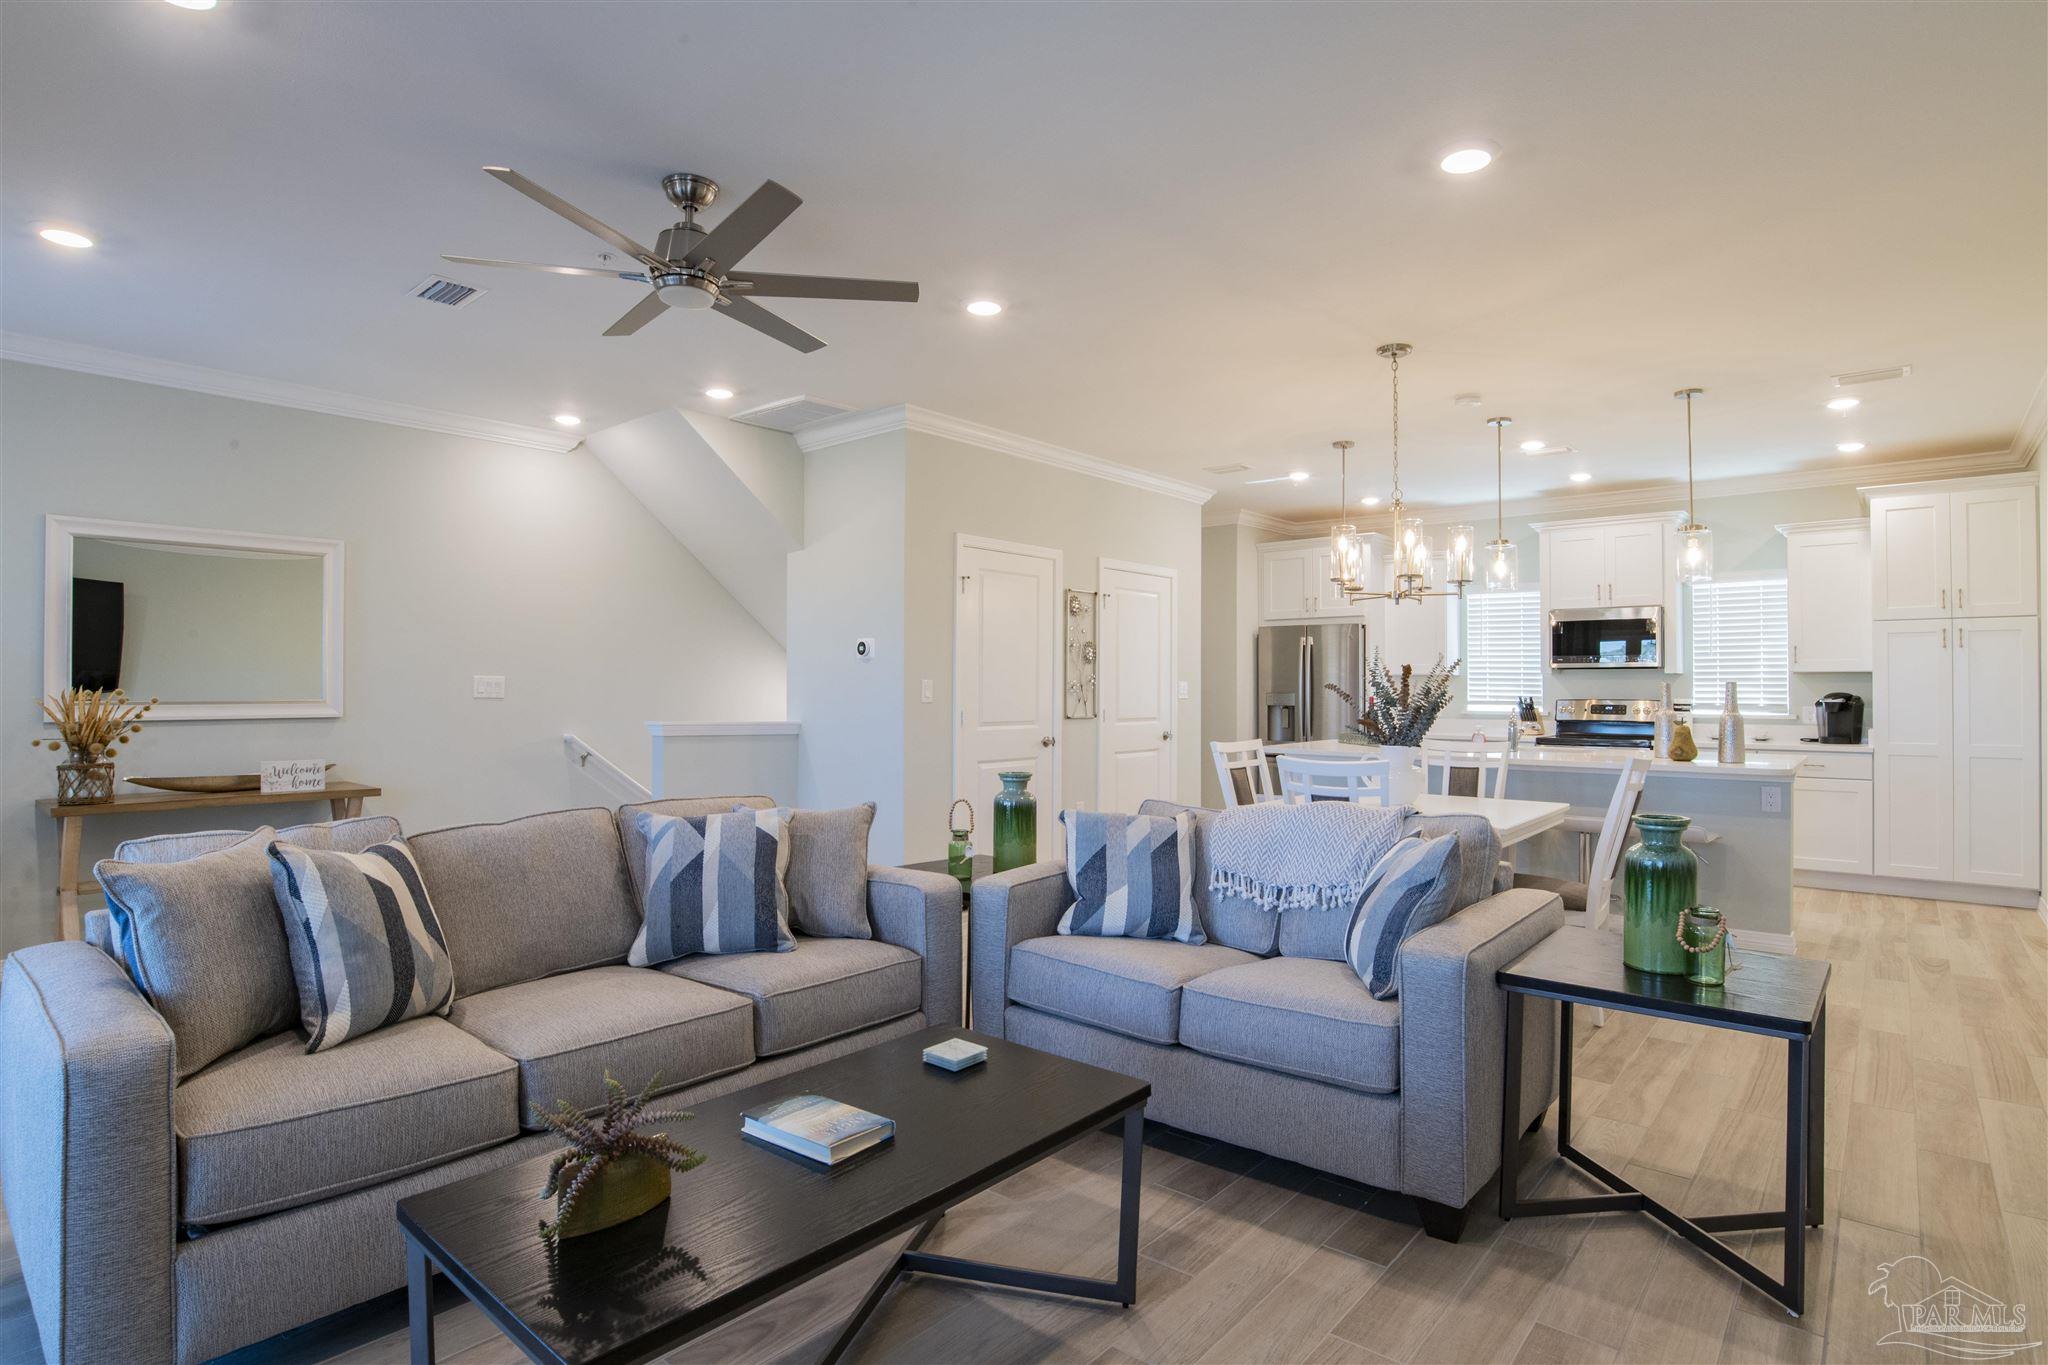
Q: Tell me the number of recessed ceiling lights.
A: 12